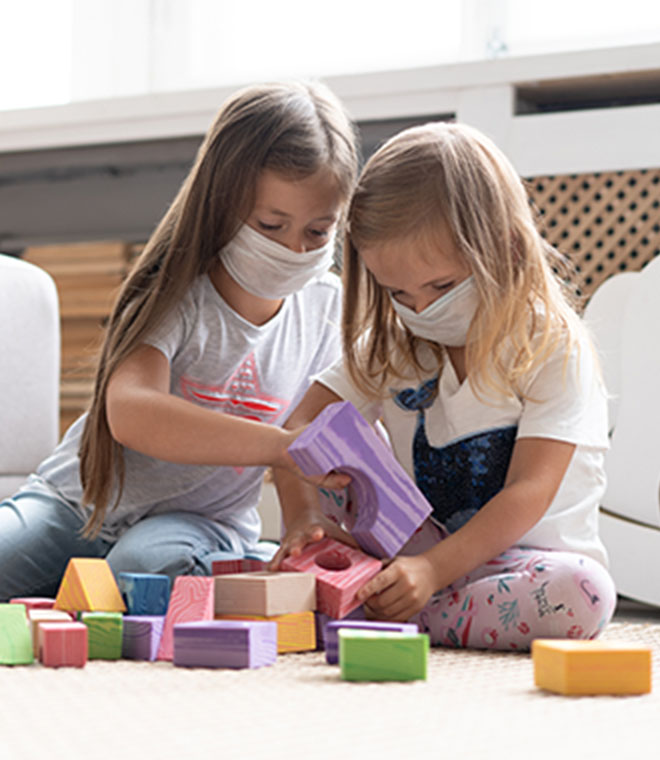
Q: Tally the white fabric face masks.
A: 2